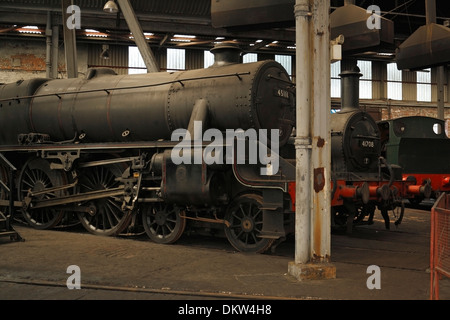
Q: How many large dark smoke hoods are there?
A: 3